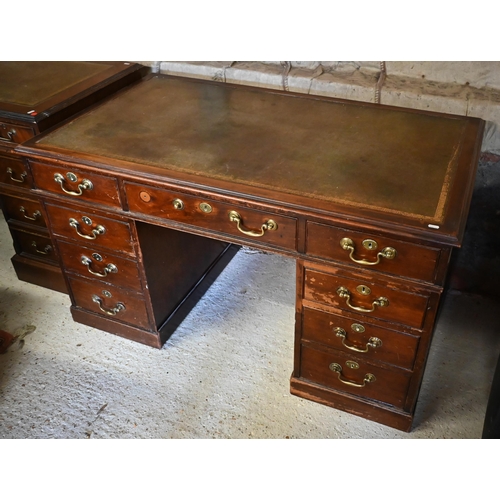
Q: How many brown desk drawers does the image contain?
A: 13